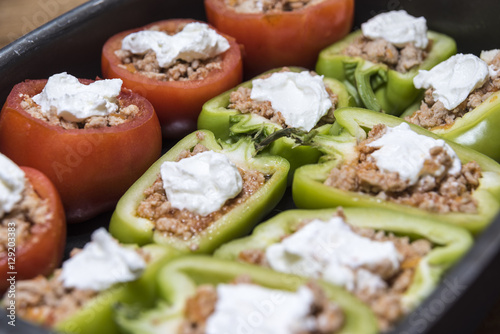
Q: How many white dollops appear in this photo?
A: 11